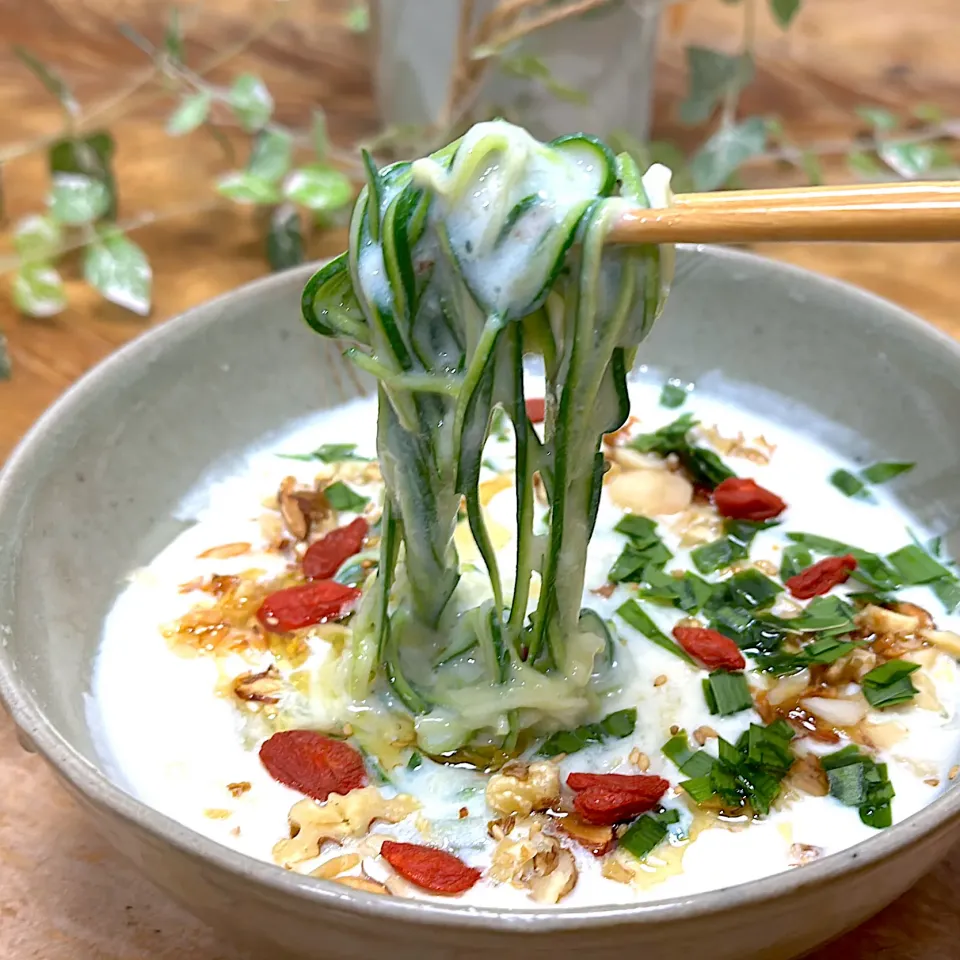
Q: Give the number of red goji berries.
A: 9